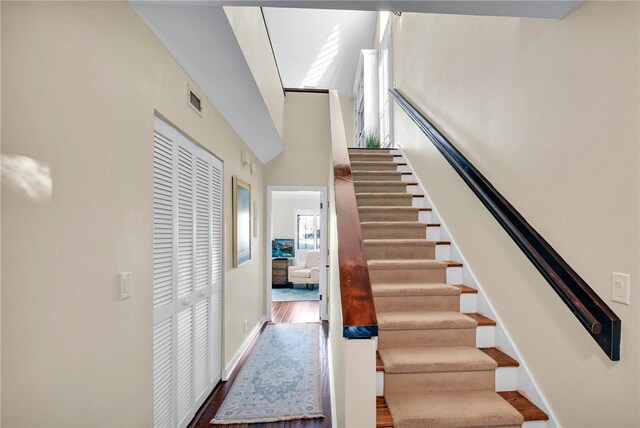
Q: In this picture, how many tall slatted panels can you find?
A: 4